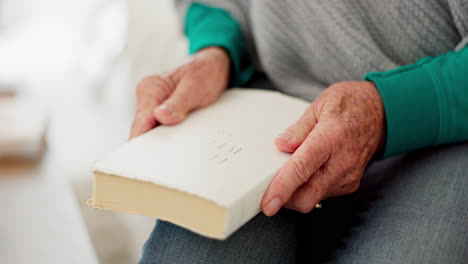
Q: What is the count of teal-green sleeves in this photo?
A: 2